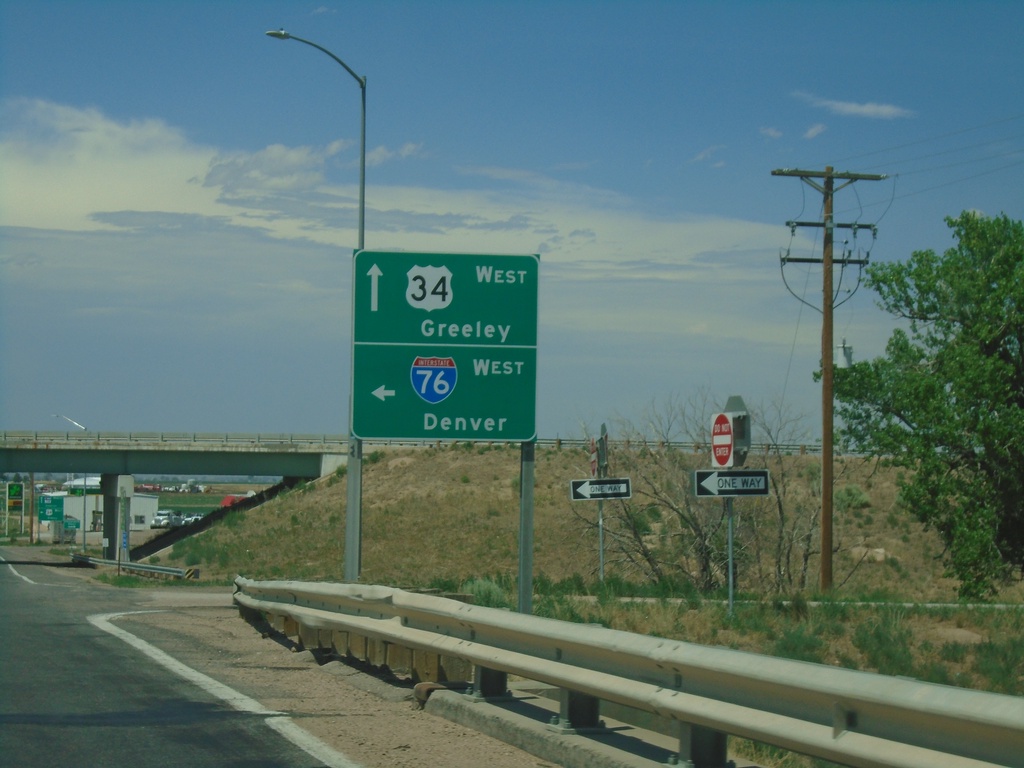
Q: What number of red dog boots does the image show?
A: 0